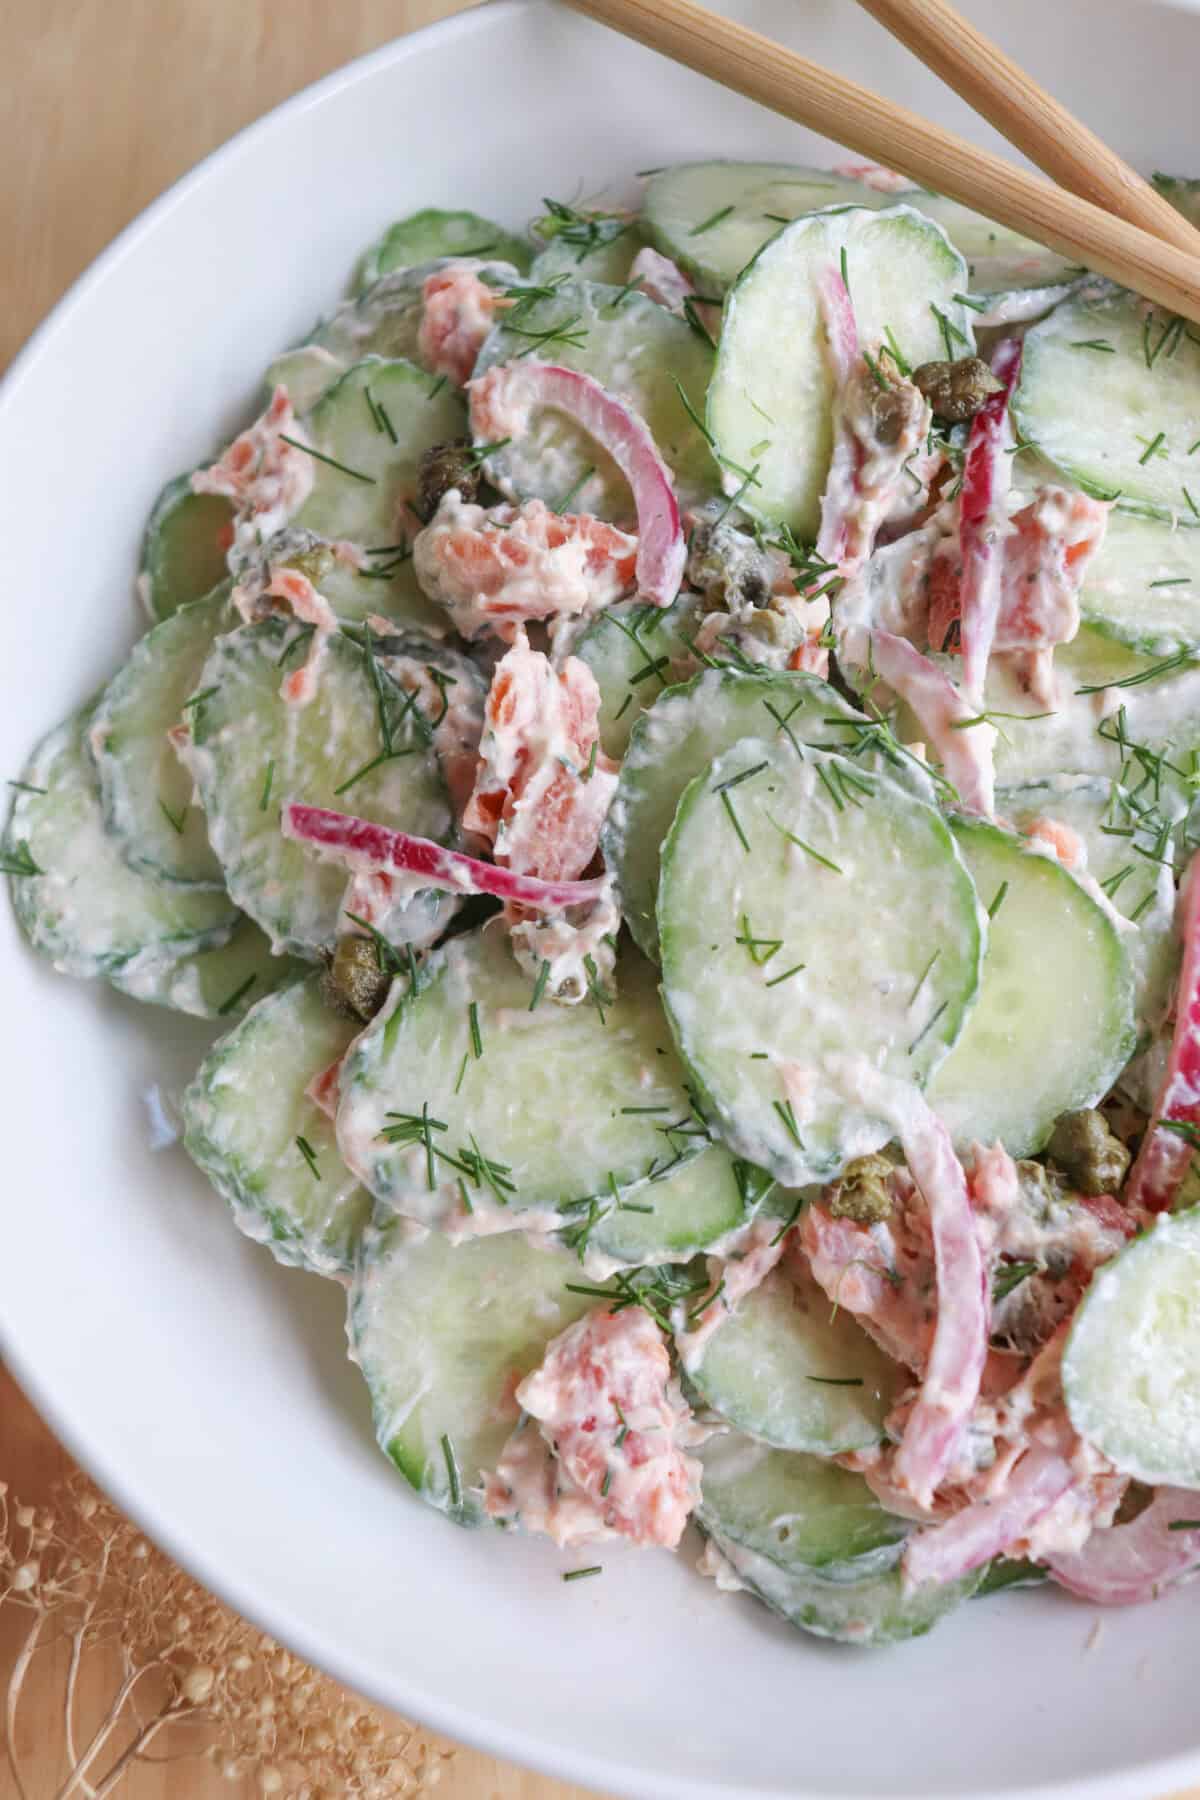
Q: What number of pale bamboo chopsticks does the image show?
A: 2